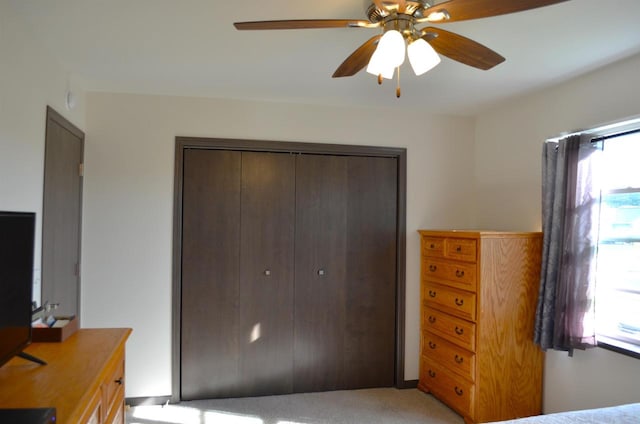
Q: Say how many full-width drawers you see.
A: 5